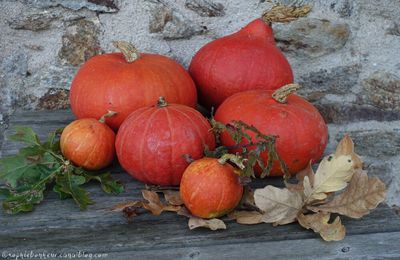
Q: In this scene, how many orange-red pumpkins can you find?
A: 6